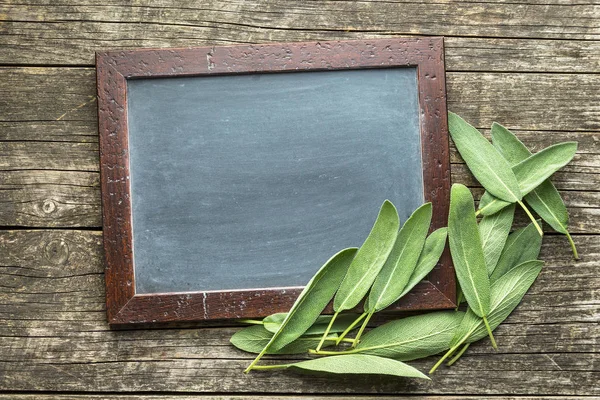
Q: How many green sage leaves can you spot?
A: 15